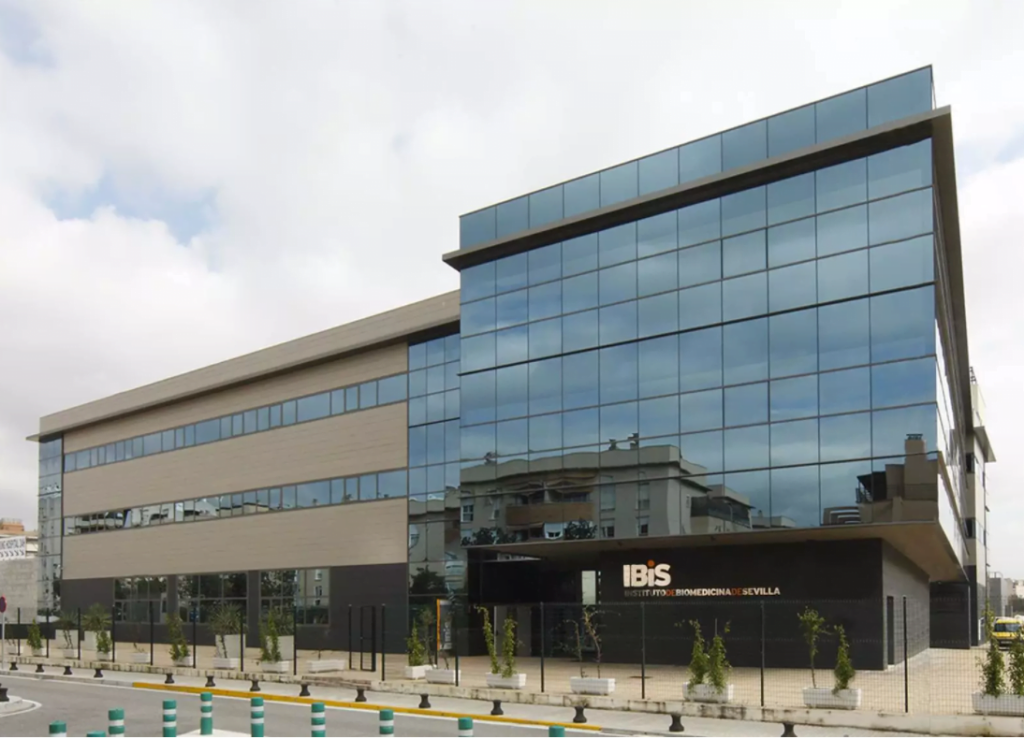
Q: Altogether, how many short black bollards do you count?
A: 15